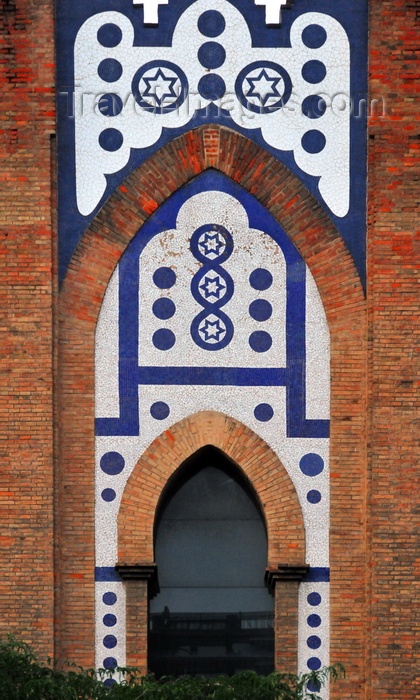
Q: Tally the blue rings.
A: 5